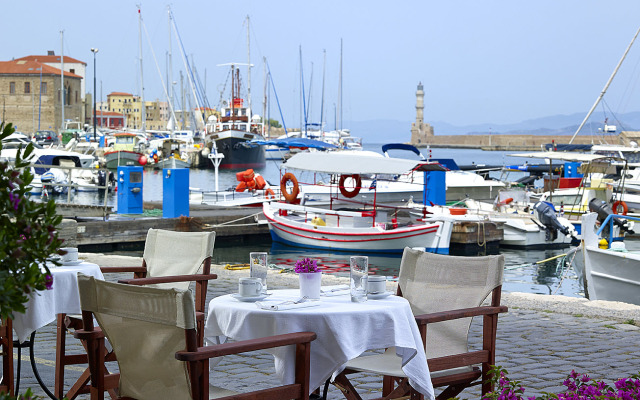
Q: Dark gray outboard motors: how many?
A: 2